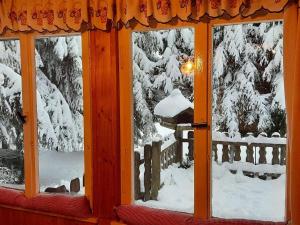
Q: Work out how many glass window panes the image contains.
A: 4